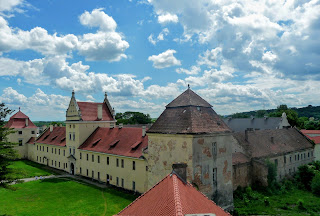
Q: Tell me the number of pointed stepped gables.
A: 2